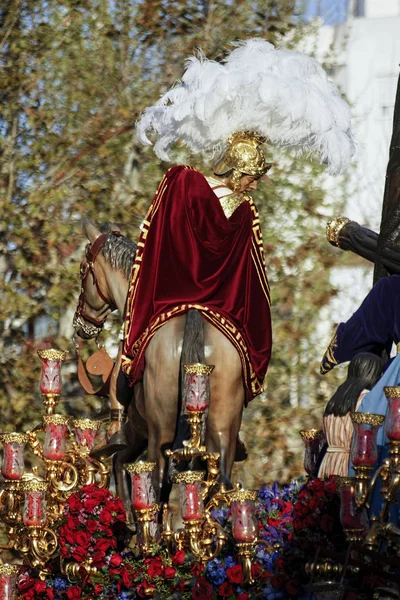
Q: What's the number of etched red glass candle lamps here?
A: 14